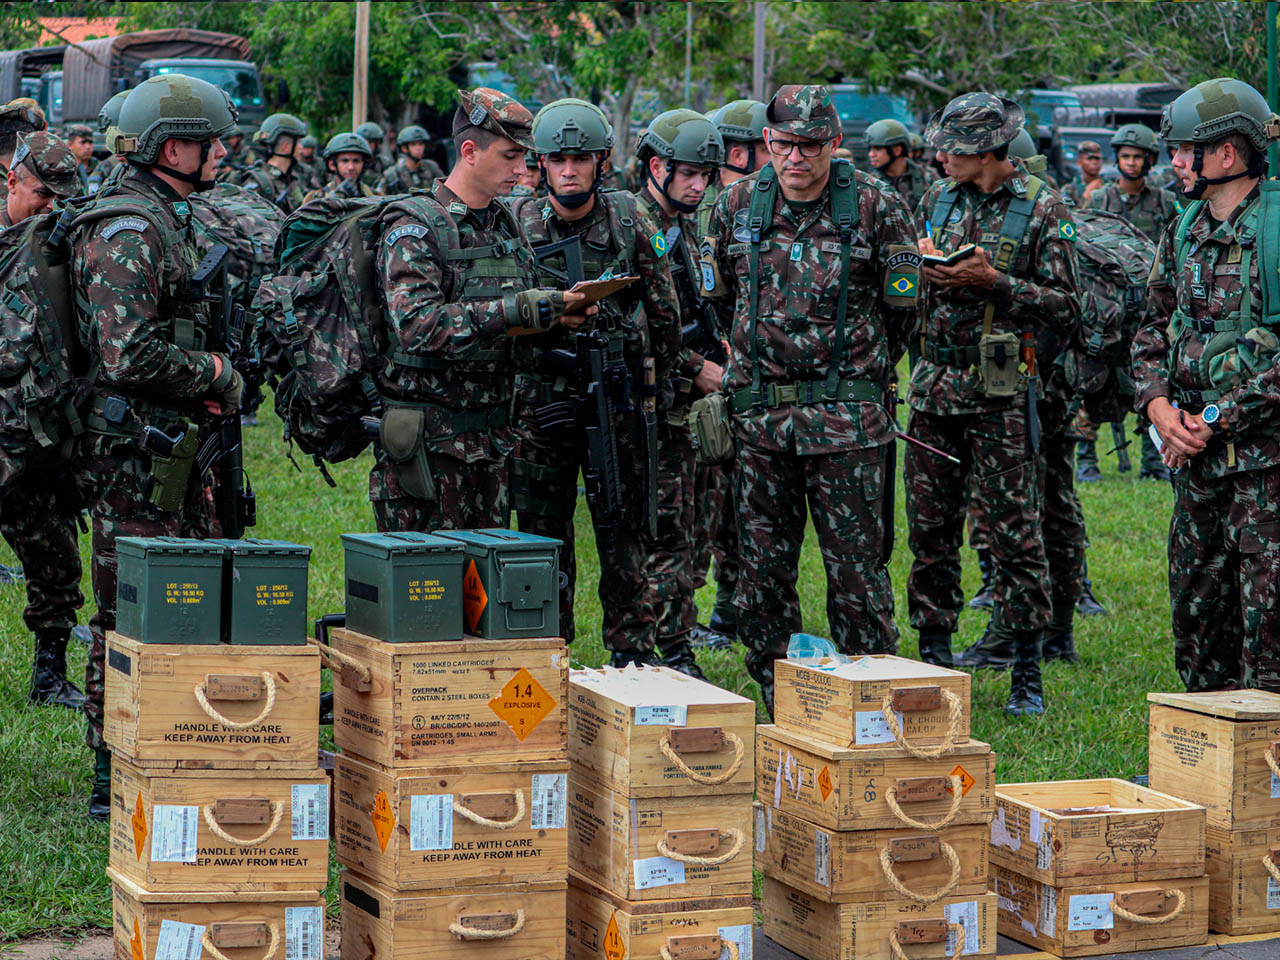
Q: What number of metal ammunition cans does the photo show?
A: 4